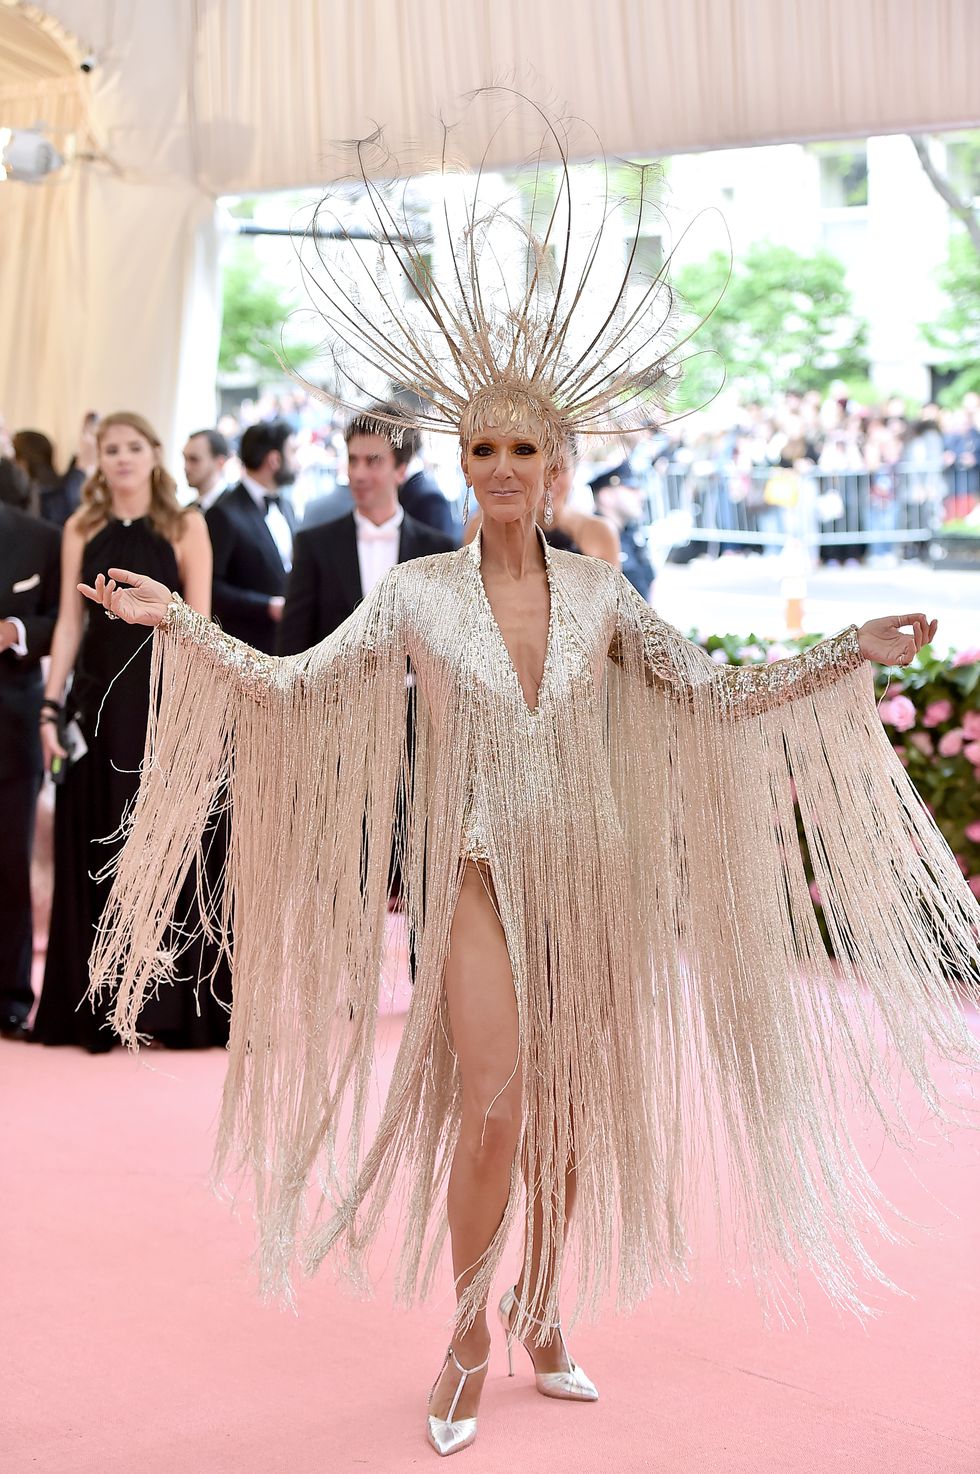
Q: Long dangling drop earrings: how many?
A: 2